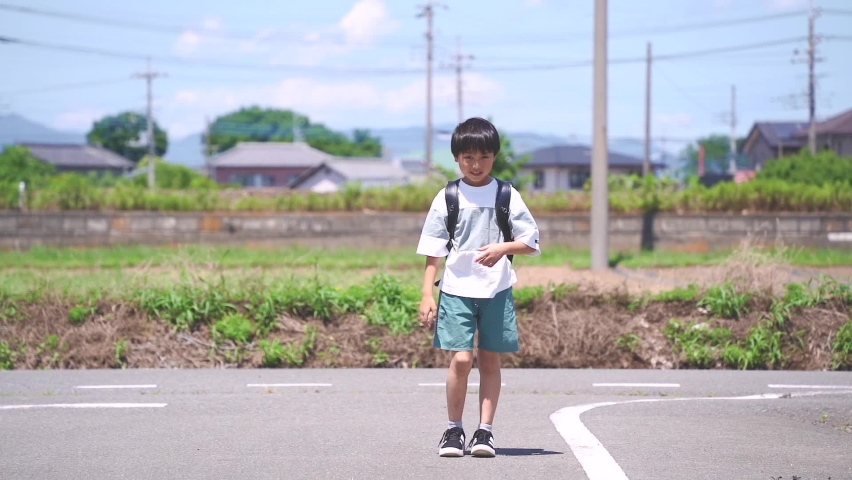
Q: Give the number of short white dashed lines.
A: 5